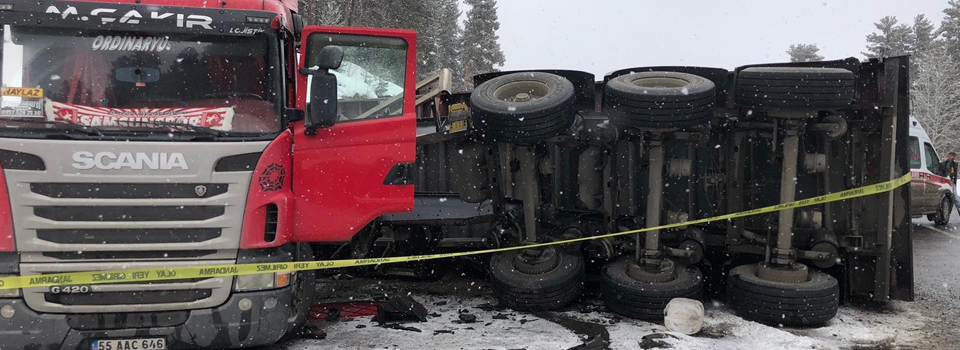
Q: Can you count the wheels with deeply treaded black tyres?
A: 6